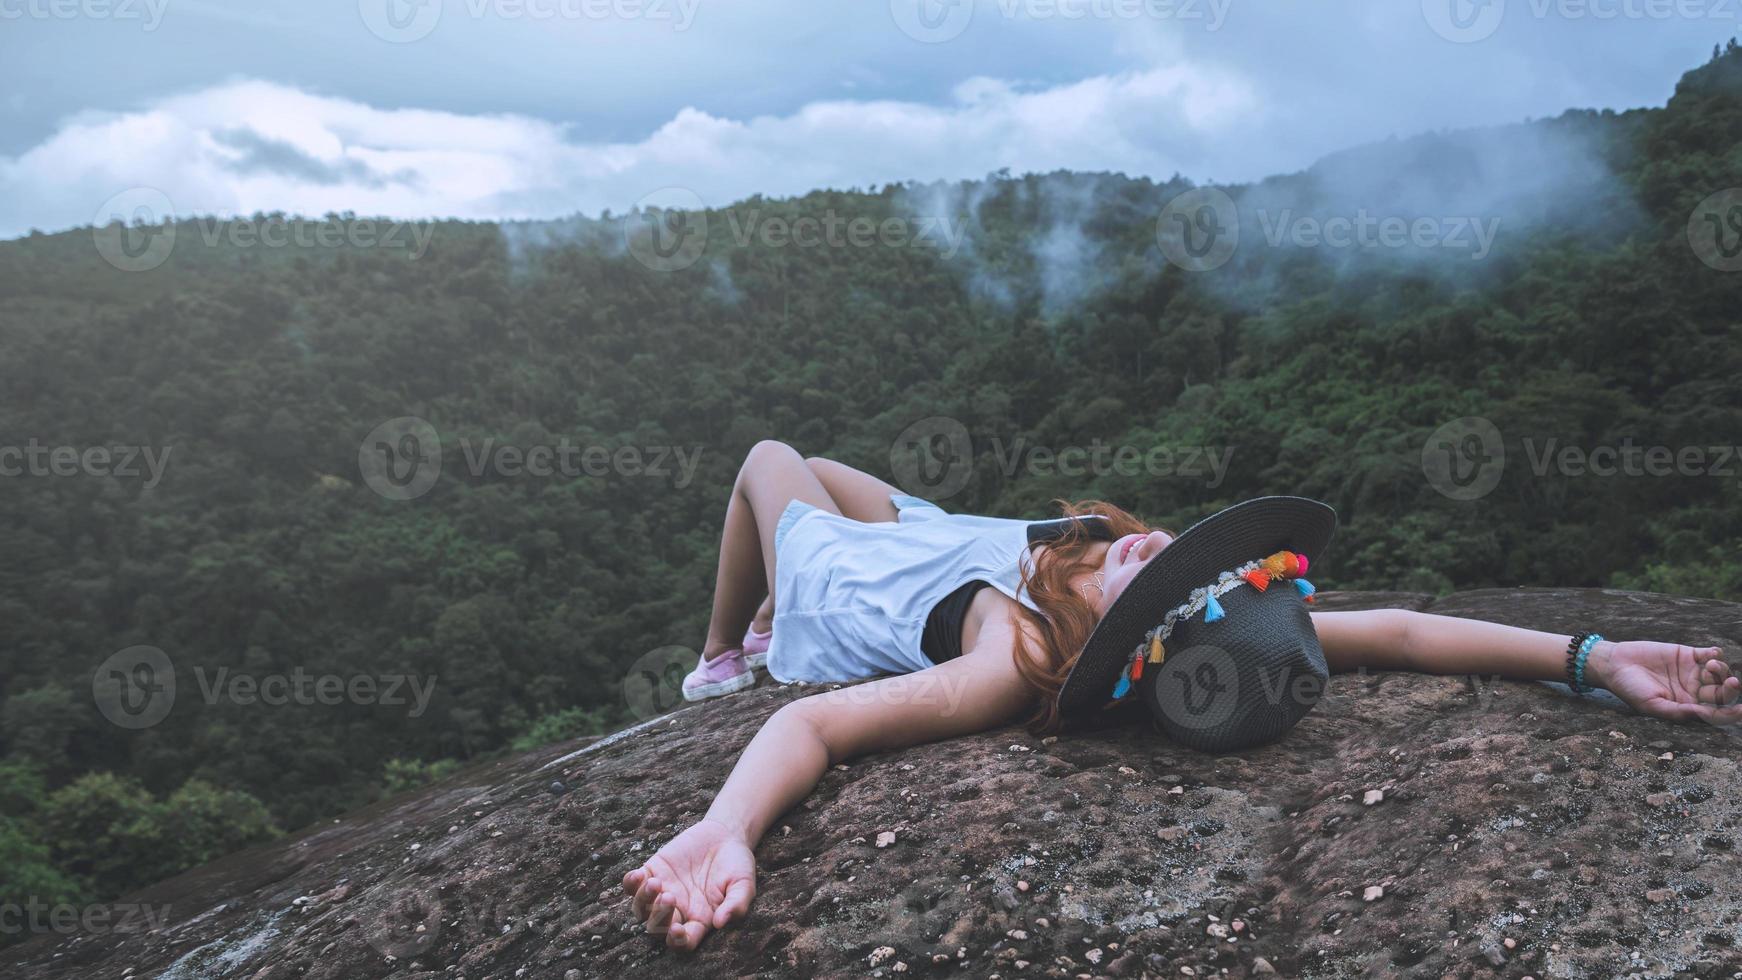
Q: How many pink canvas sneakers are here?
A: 2